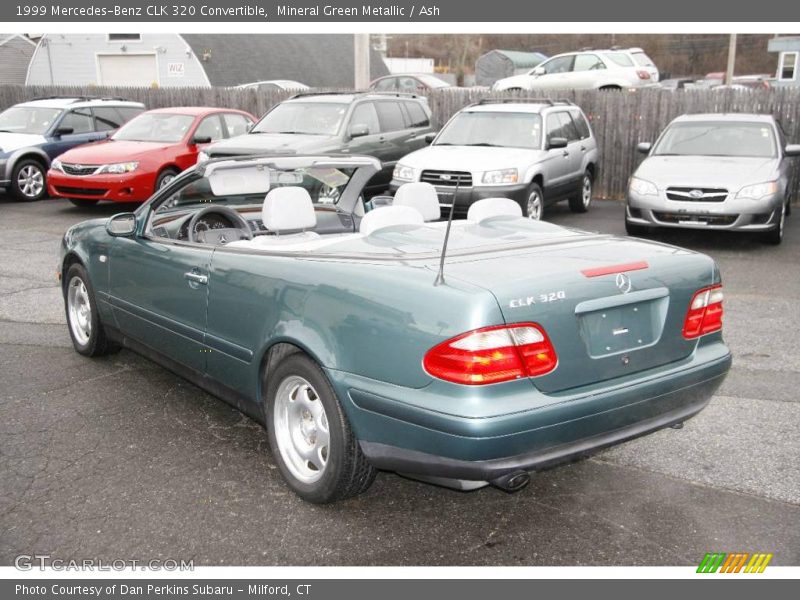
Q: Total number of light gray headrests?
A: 4